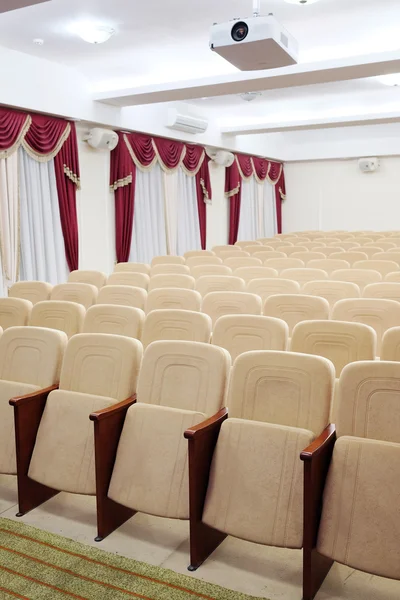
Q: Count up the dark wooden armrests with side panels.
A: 4